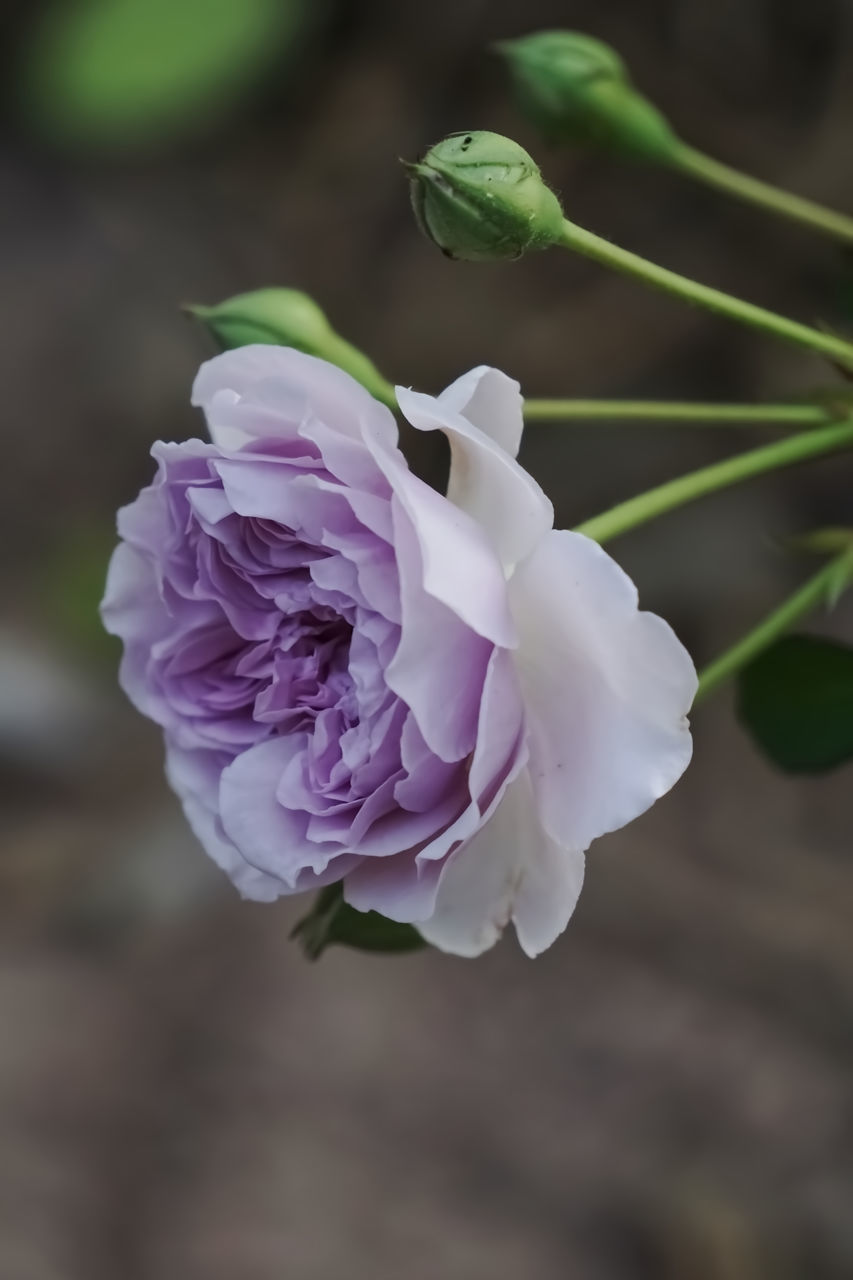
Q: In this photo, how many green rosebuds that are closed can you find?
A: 3